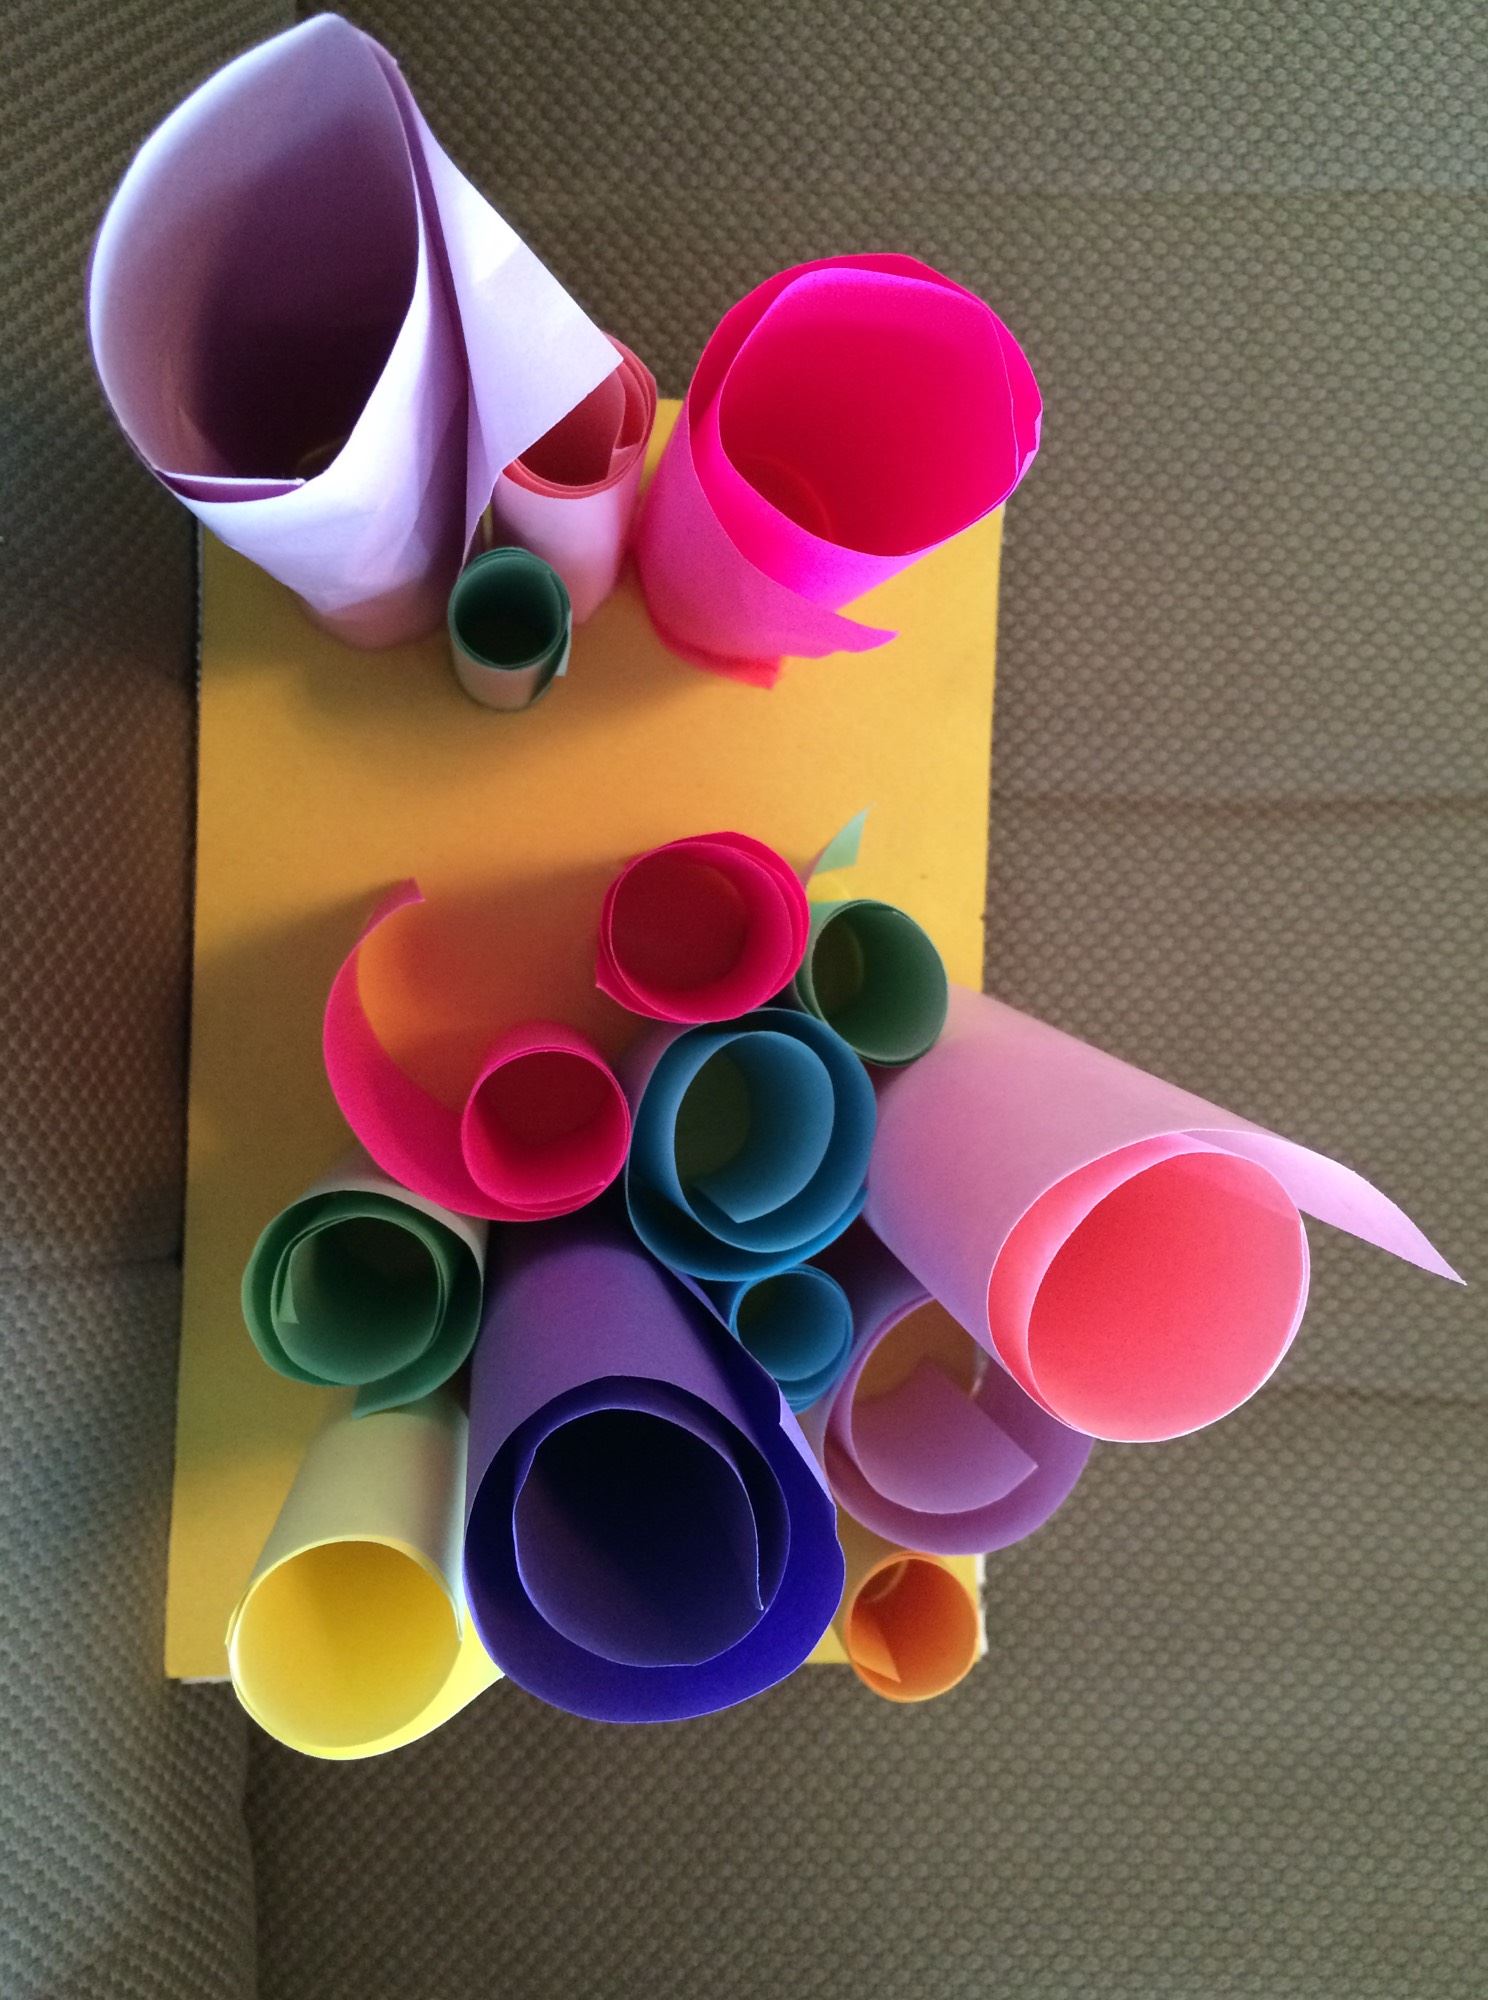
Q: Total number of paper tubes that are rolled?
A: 15